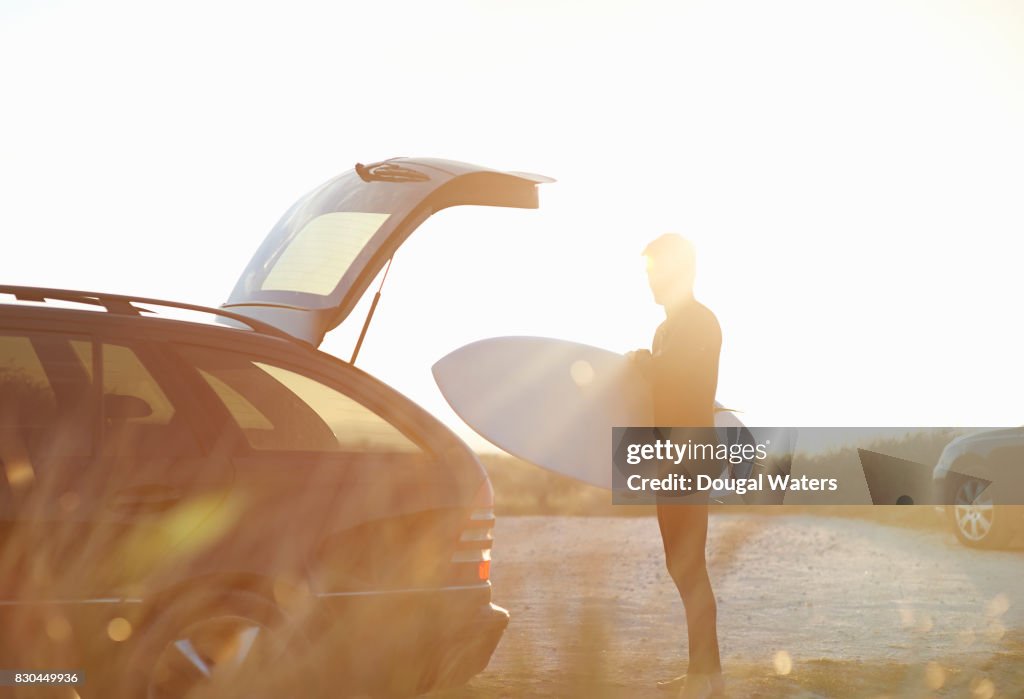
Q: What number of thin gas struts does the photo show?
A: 1